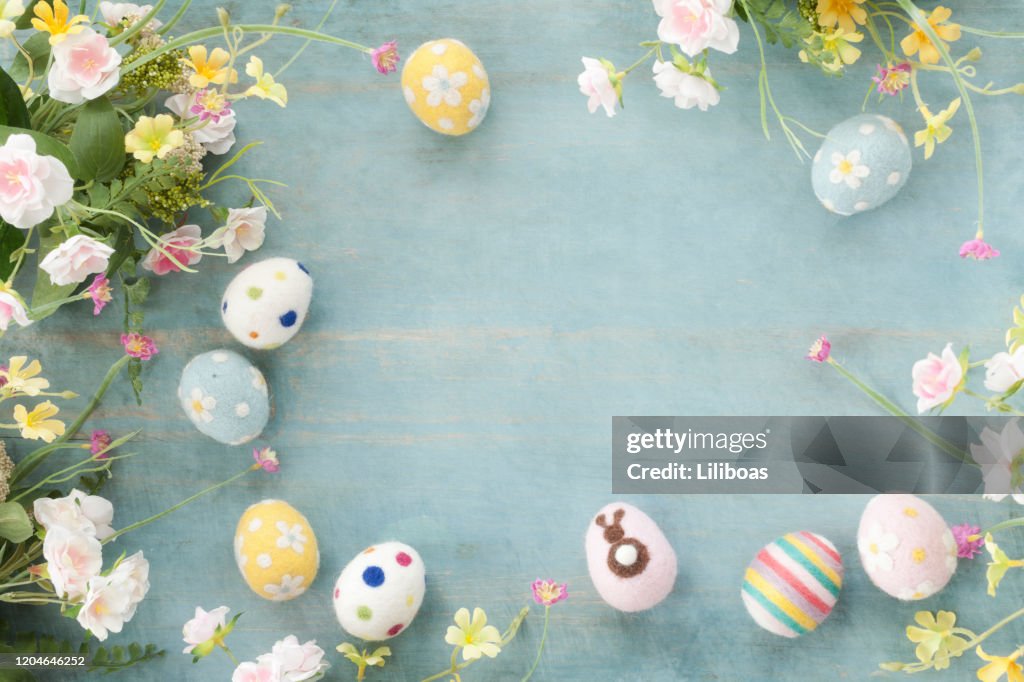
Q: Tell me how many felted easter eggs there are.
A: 9